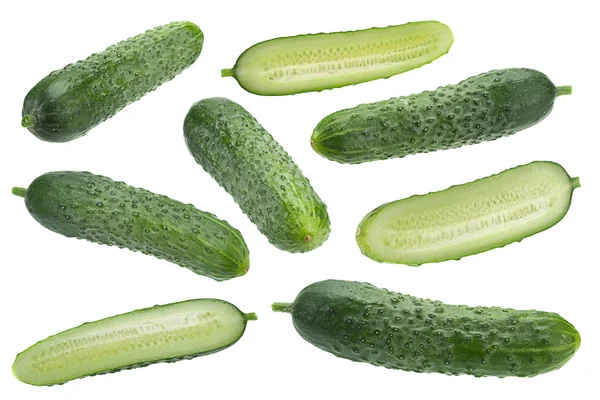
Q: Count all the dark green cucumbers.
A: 5